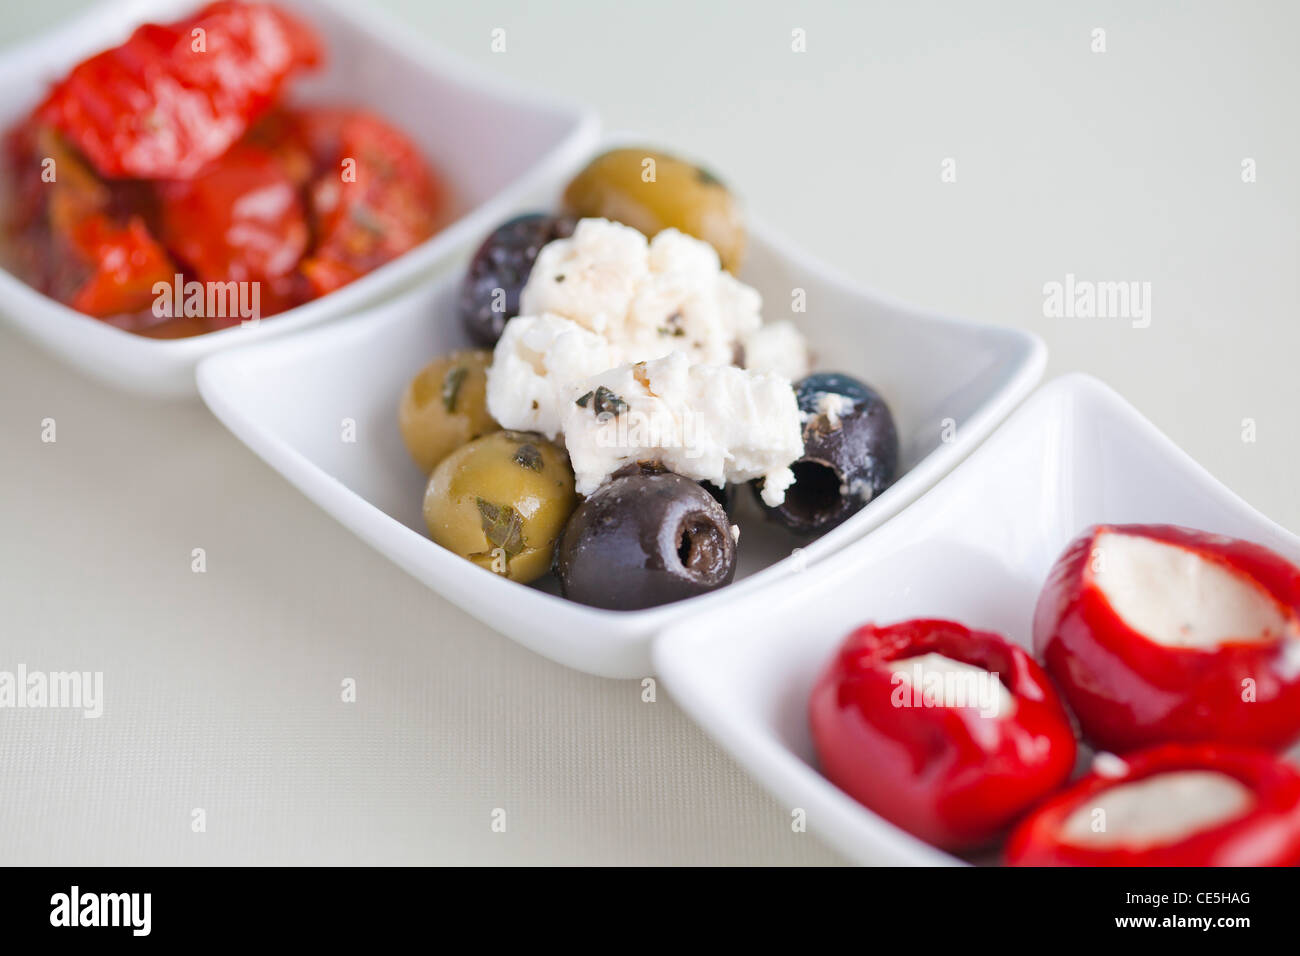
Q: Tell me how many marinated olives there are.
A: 6